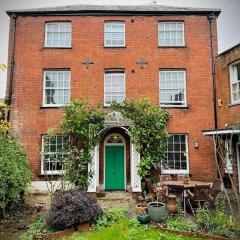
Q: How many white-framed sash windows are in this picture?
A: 9